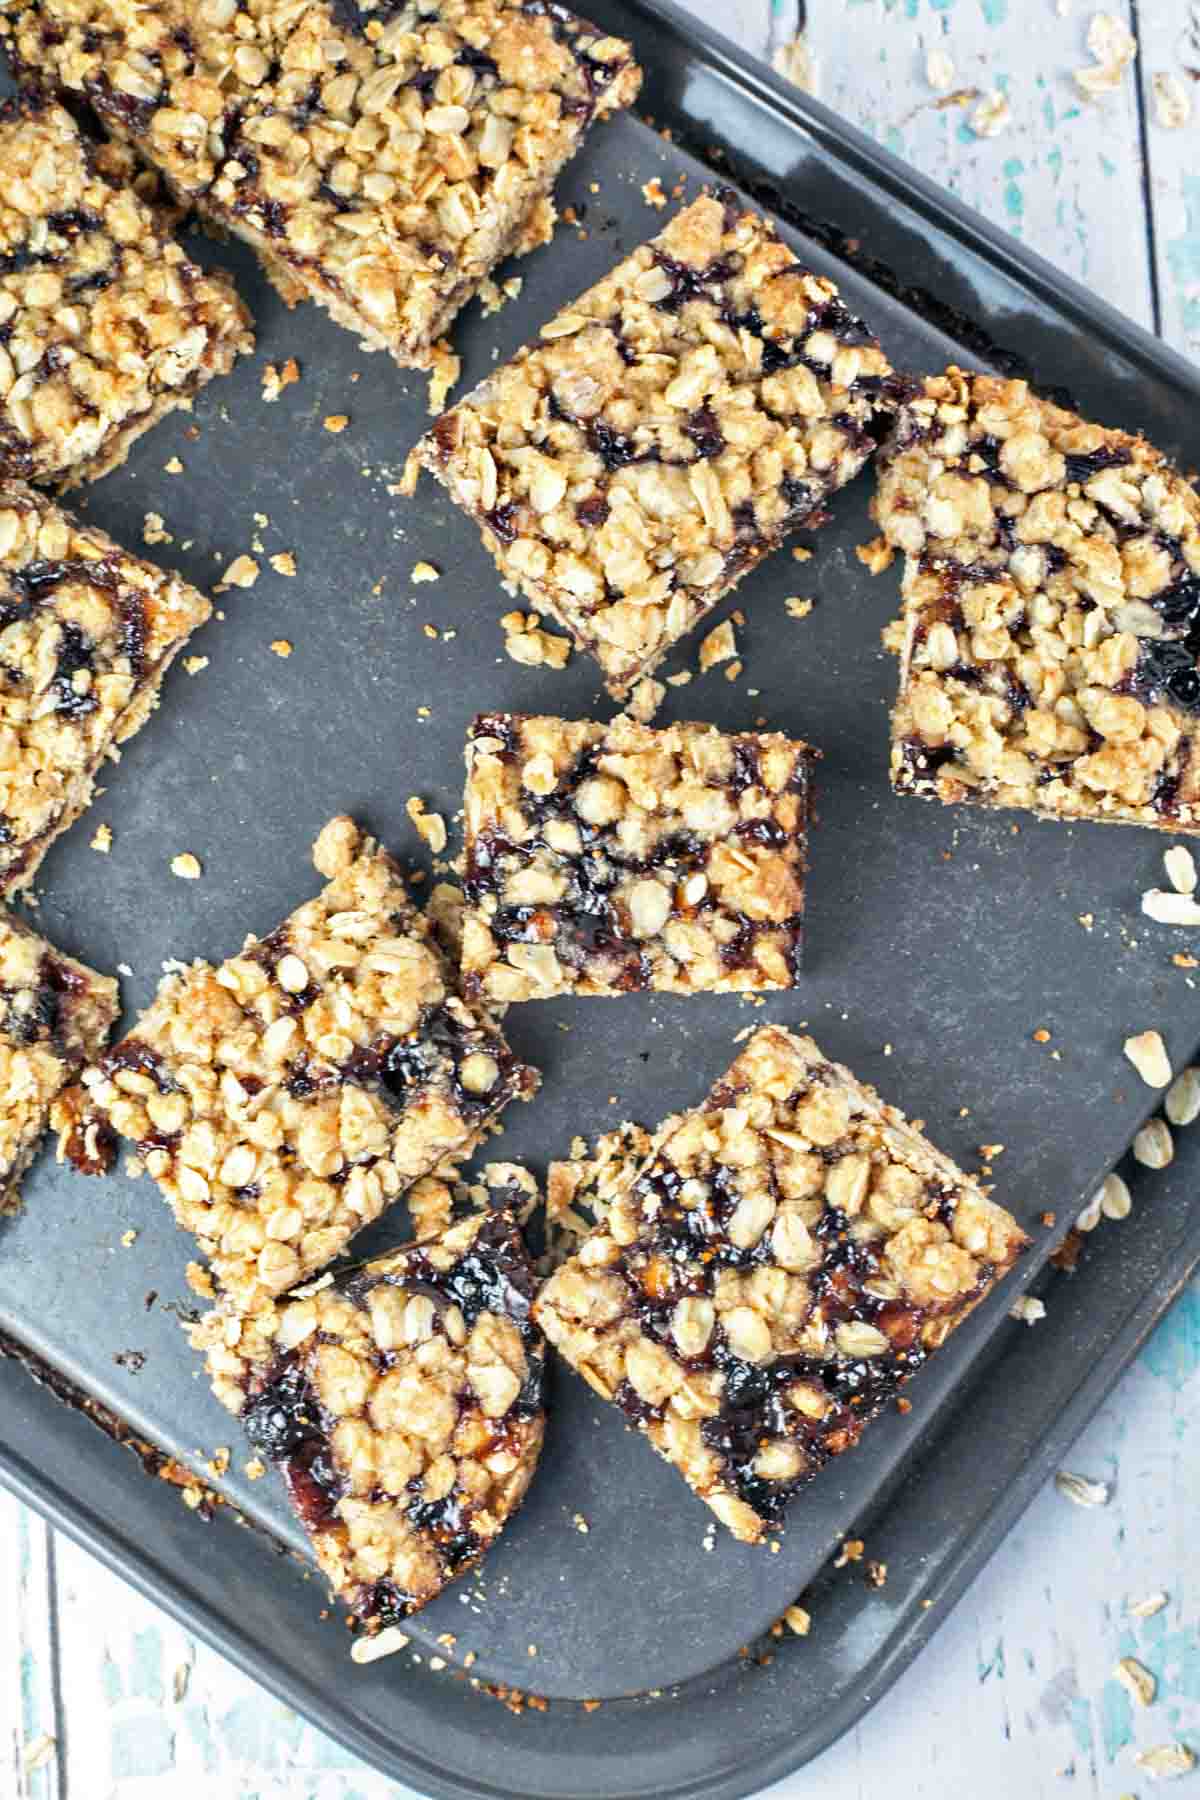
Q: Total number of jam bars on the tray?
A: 10